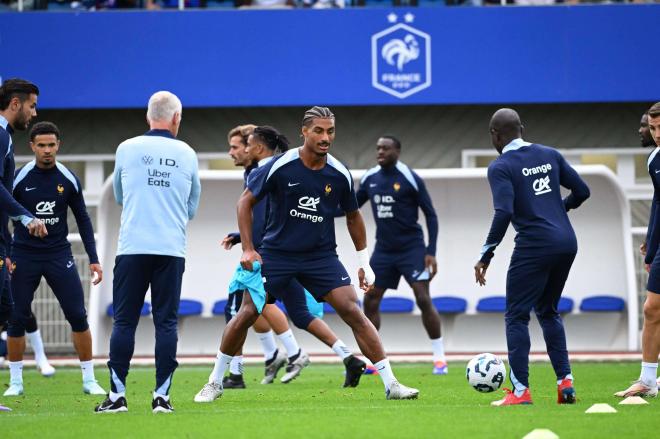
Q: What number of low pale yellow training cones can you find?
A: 3